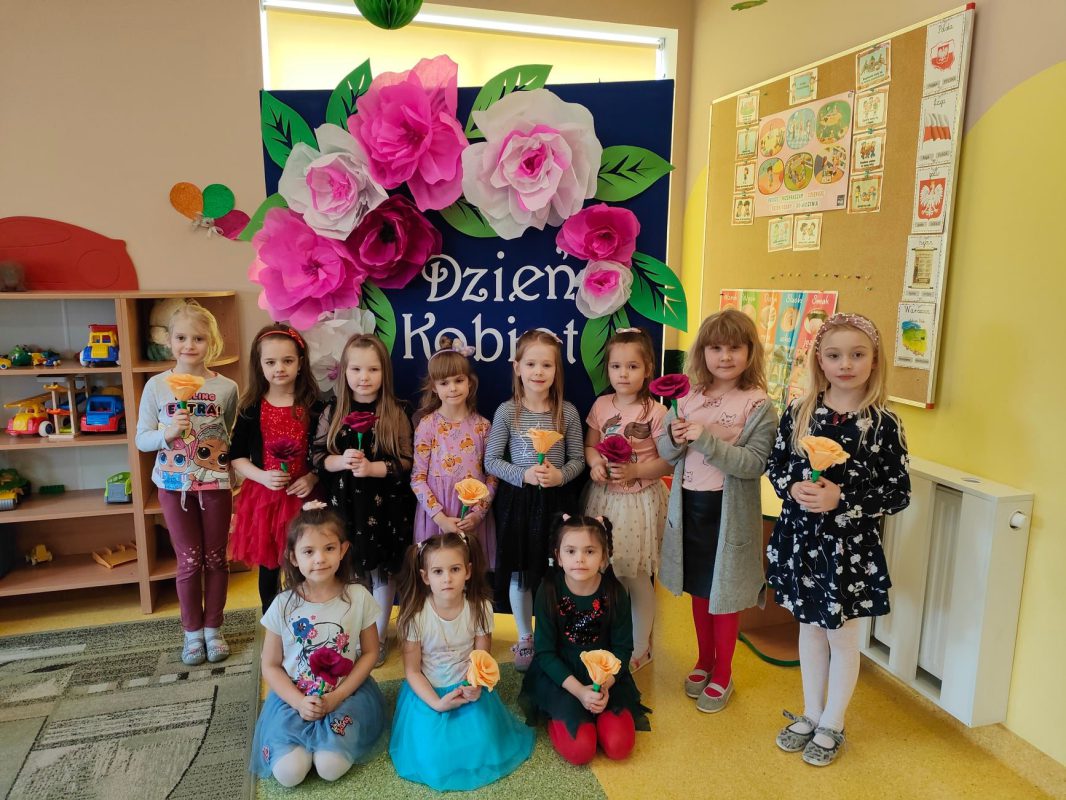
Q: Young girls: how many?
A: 11